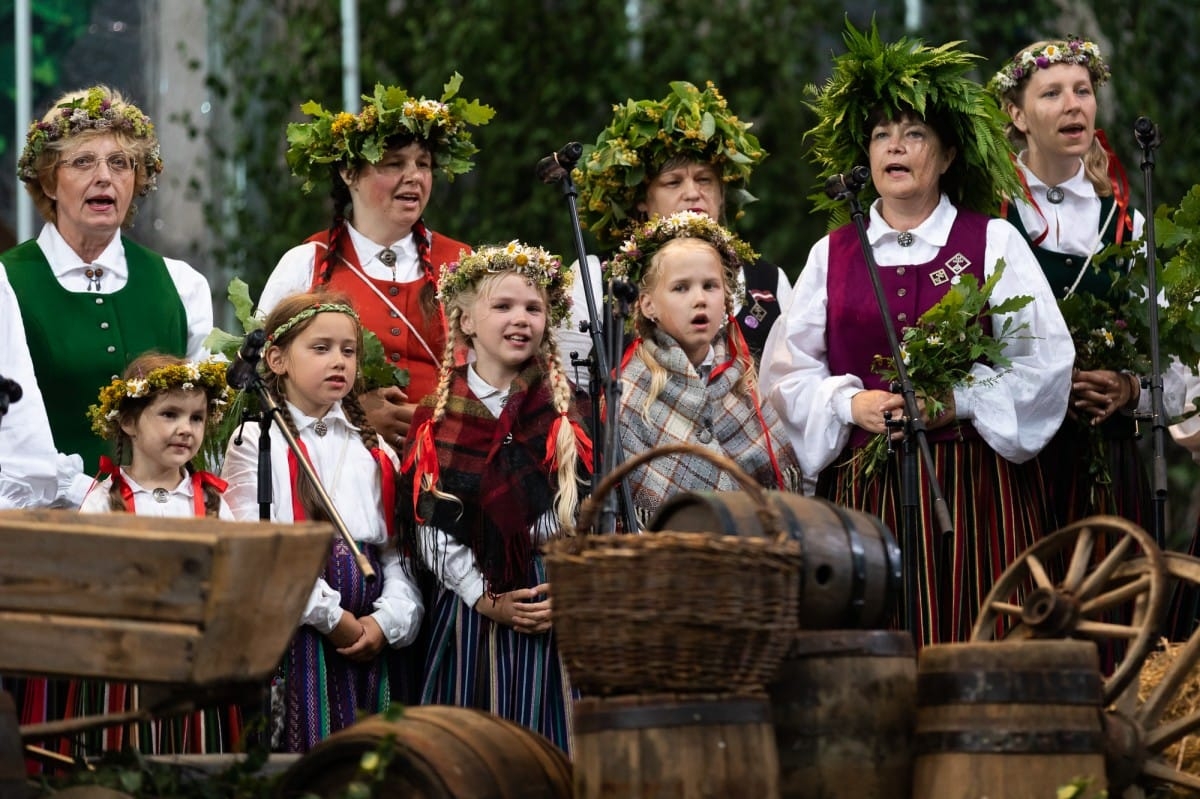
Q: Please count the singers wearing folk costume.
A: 9